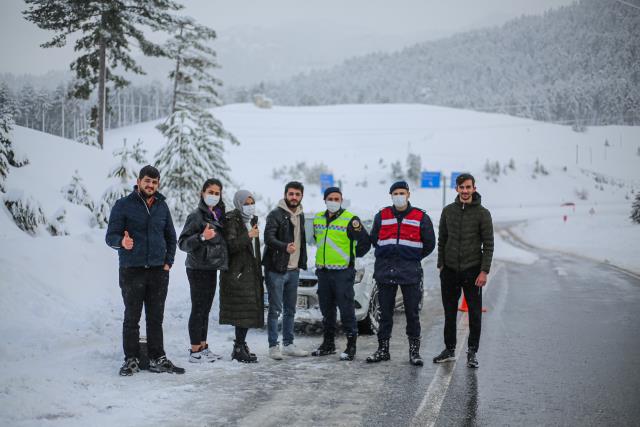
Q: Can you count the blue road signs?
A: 3